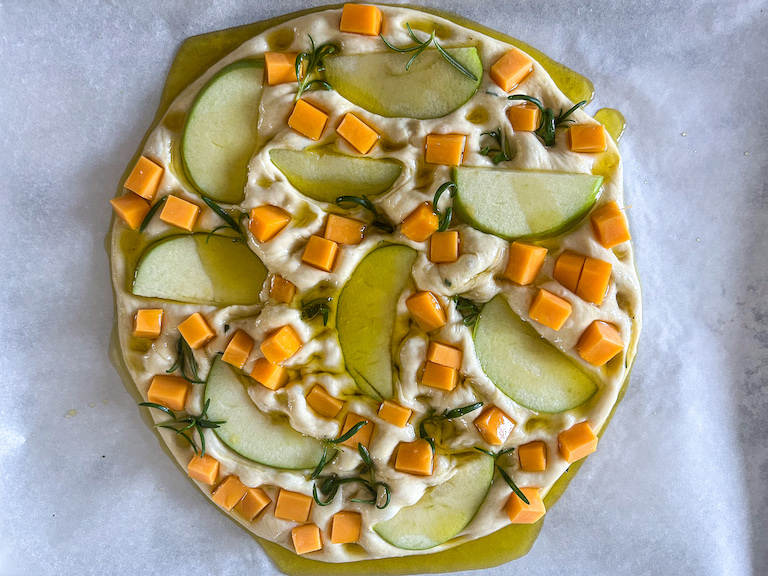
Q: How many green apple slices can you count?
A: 9